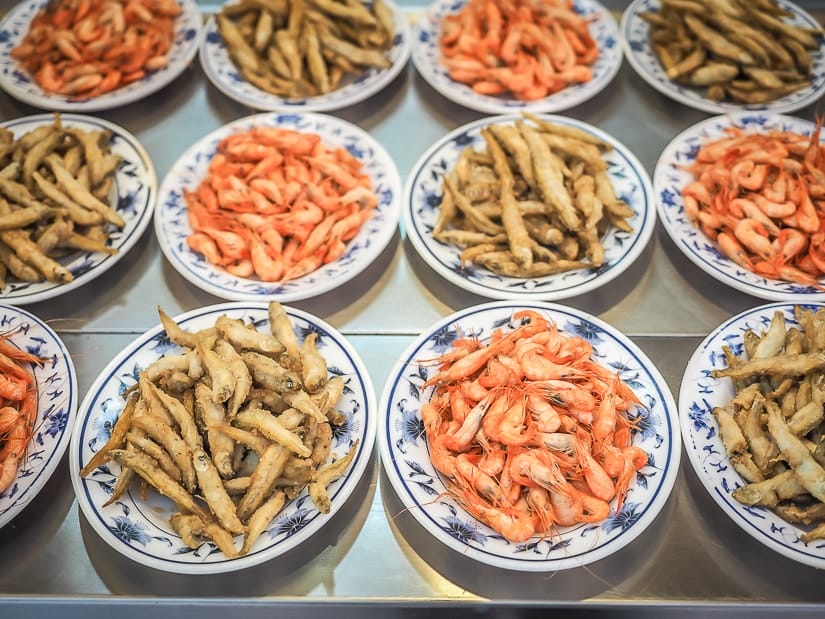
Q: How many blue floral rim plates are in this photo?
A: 12